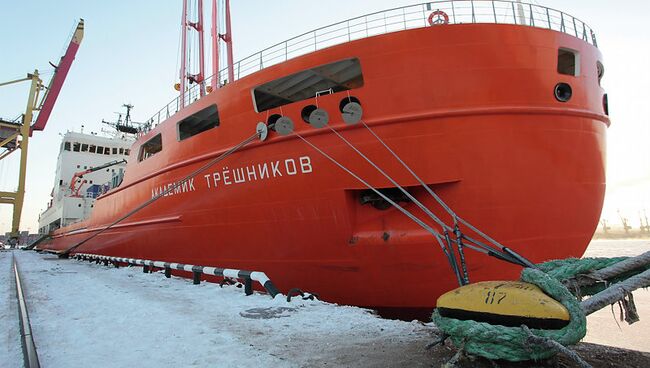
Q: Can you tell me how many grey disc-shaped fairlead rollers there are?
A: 4